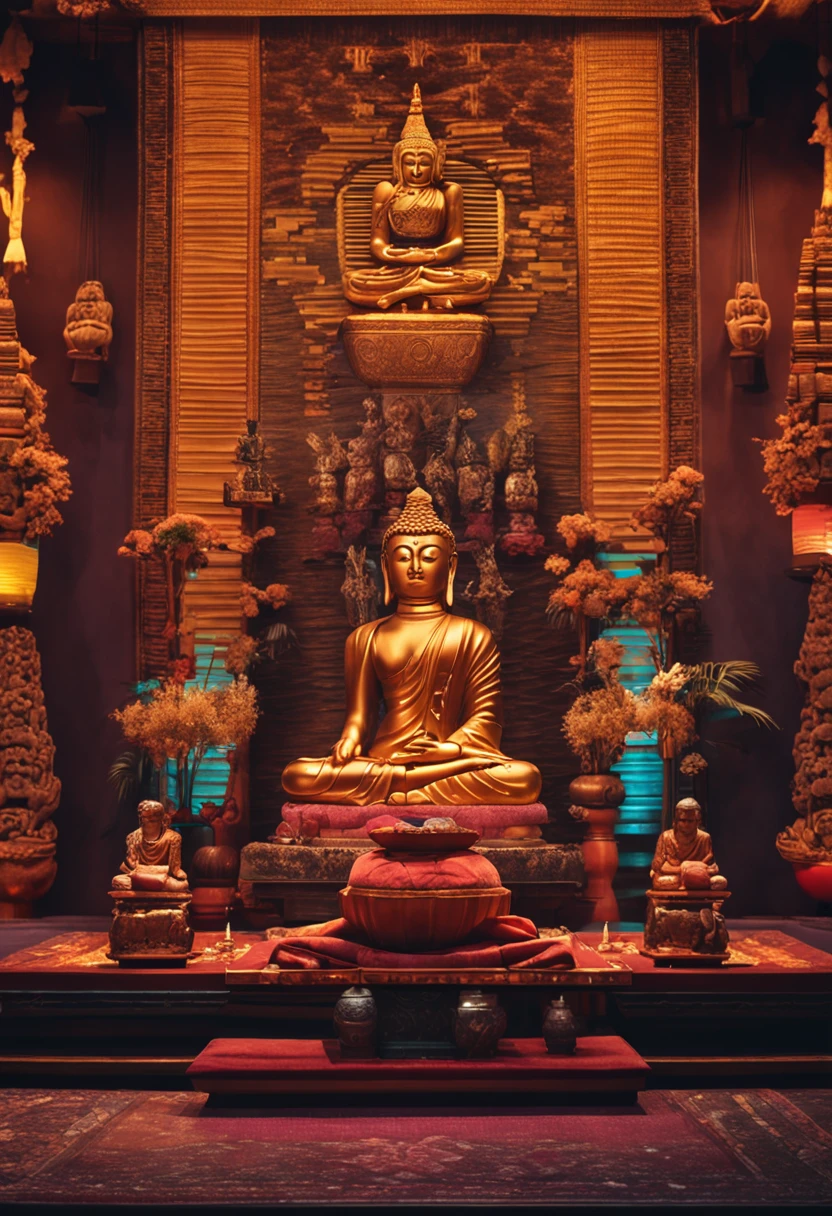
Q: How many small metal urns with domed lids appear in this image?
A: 3